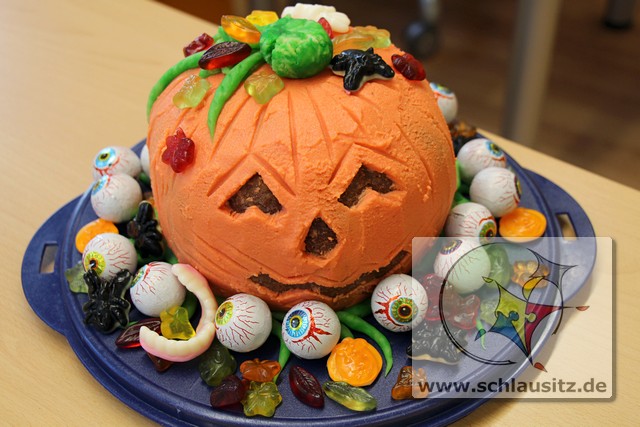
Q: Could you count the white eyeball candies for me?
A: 13